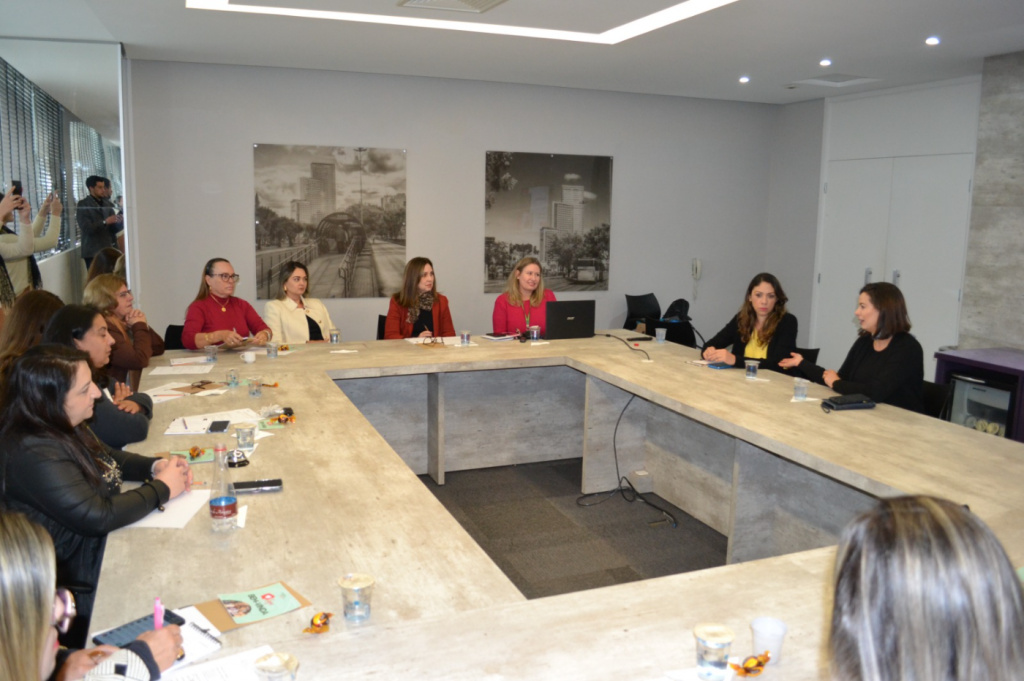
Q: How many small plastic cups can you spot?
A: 15